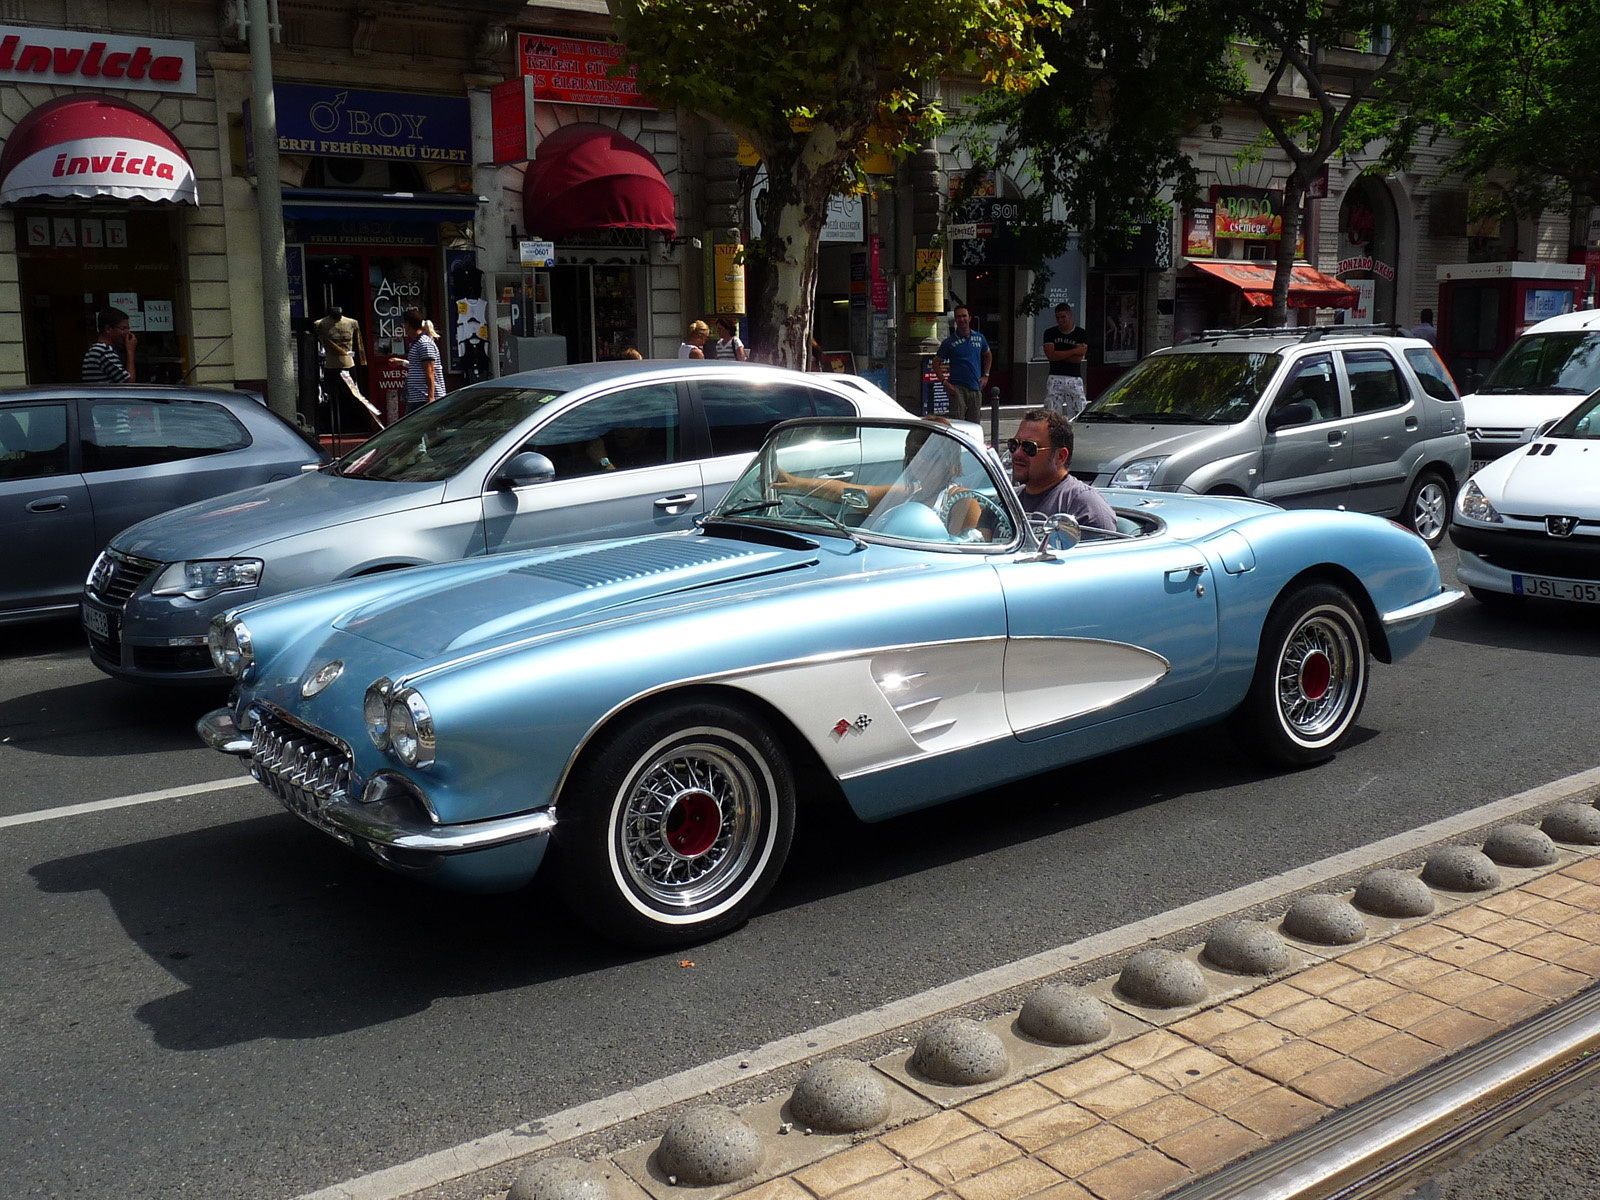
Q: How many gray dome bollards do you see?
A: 12